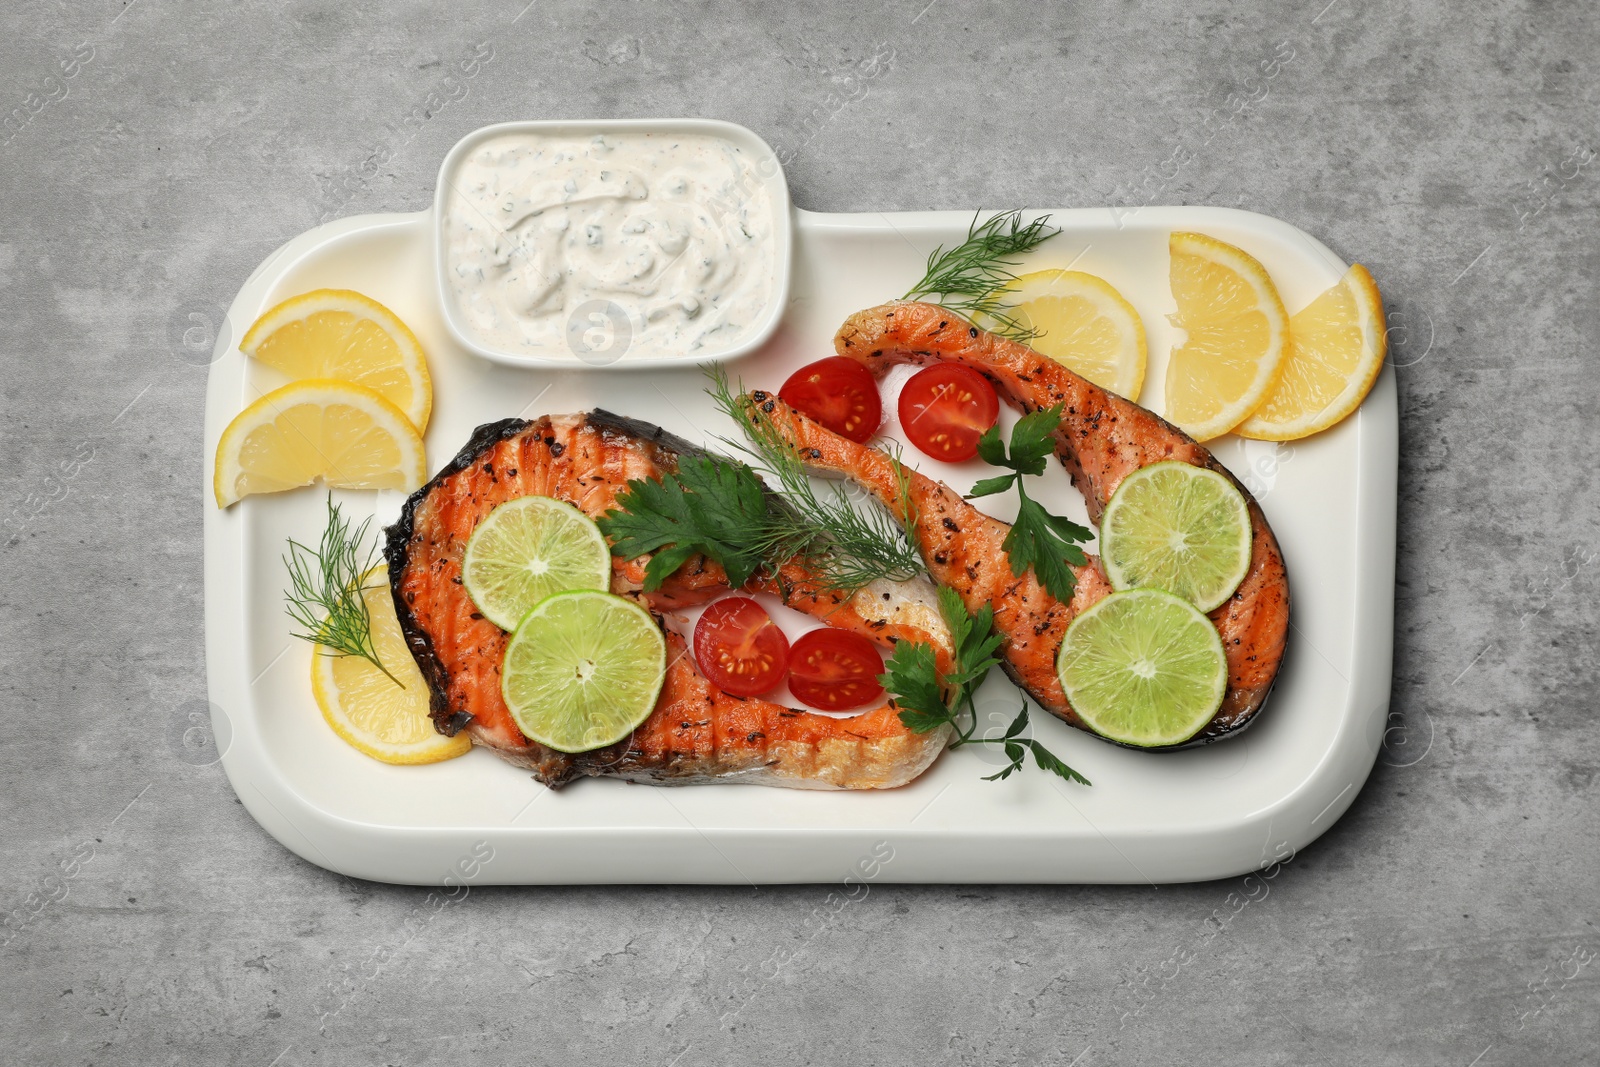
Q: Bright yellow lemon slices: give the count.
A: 6